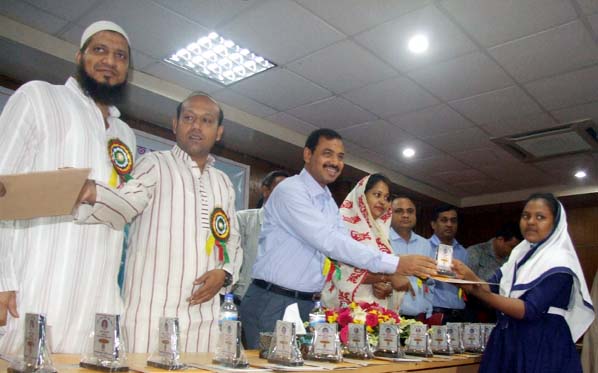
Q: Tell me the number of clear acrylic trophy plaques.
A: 14